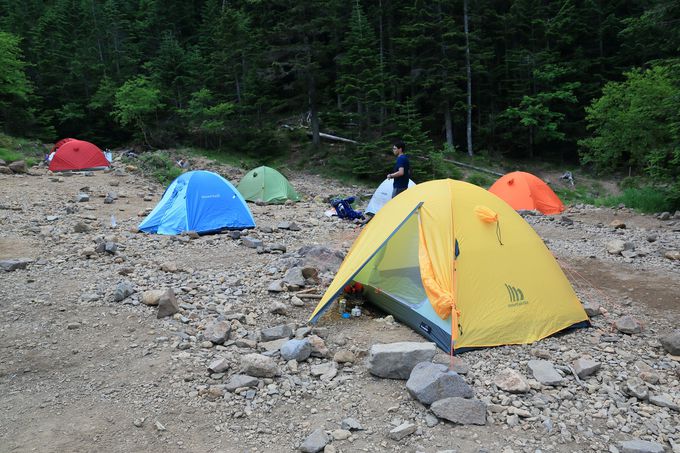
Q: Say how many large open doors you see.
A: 1